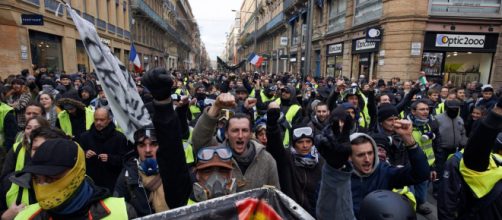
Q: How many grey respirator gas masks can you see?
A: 1